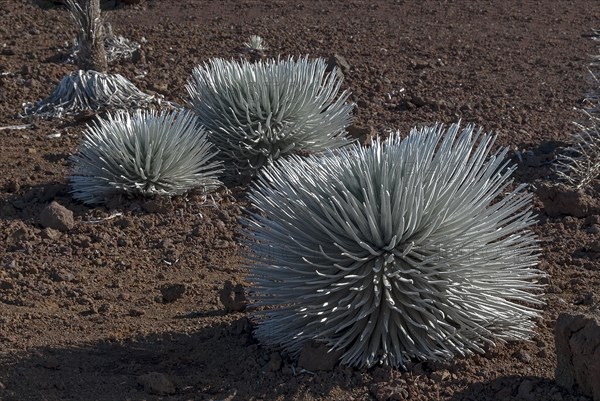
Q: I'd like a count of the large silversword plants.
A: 3